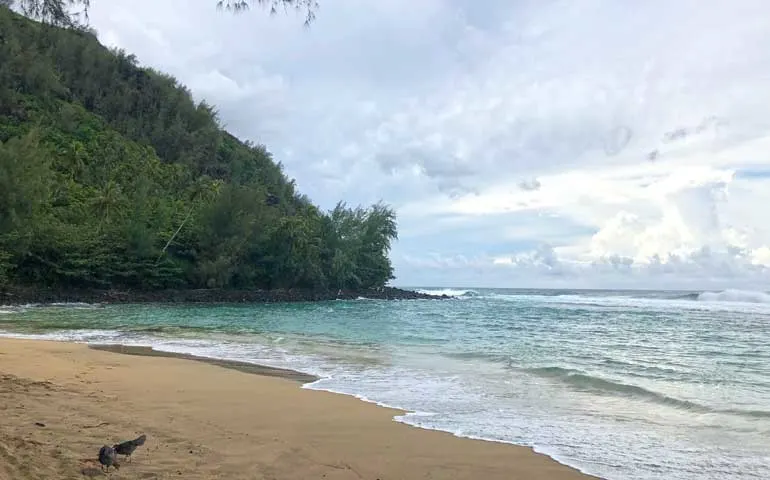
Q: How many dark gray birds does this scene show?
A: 2